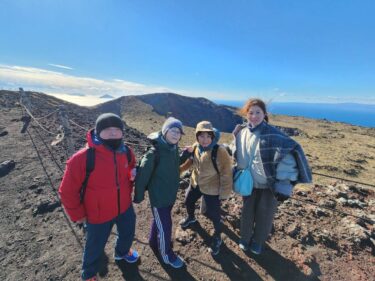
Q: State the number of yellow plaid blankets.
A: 0